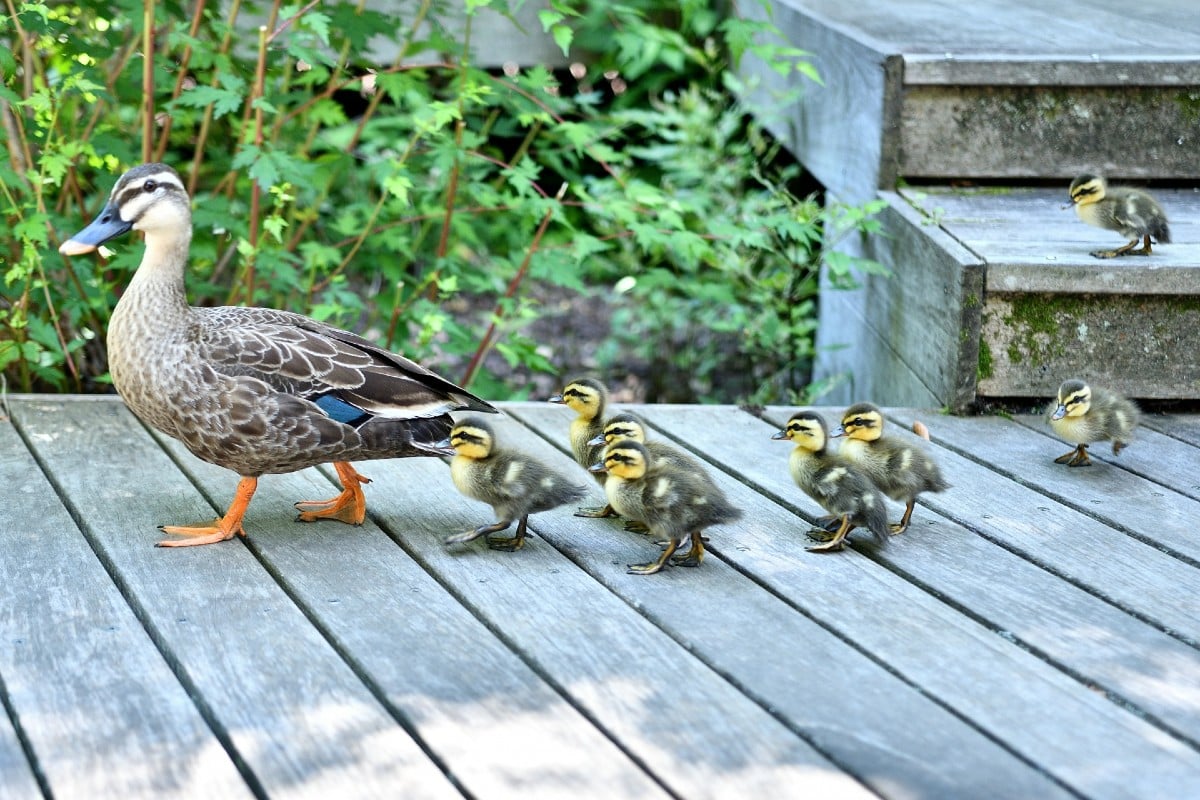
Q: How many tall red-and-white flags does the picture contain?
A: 0